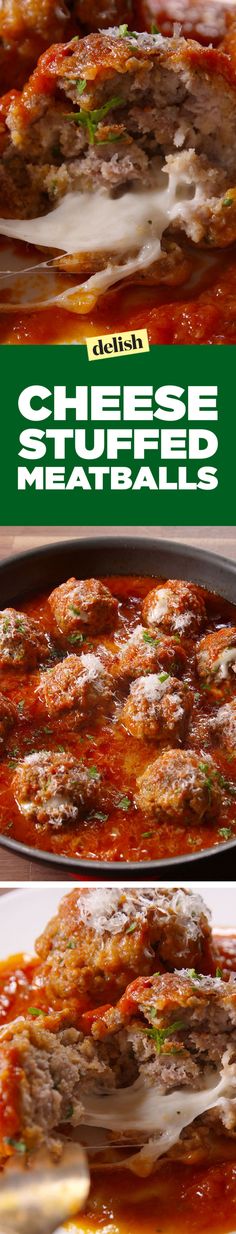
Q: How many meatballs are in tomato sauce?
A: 11